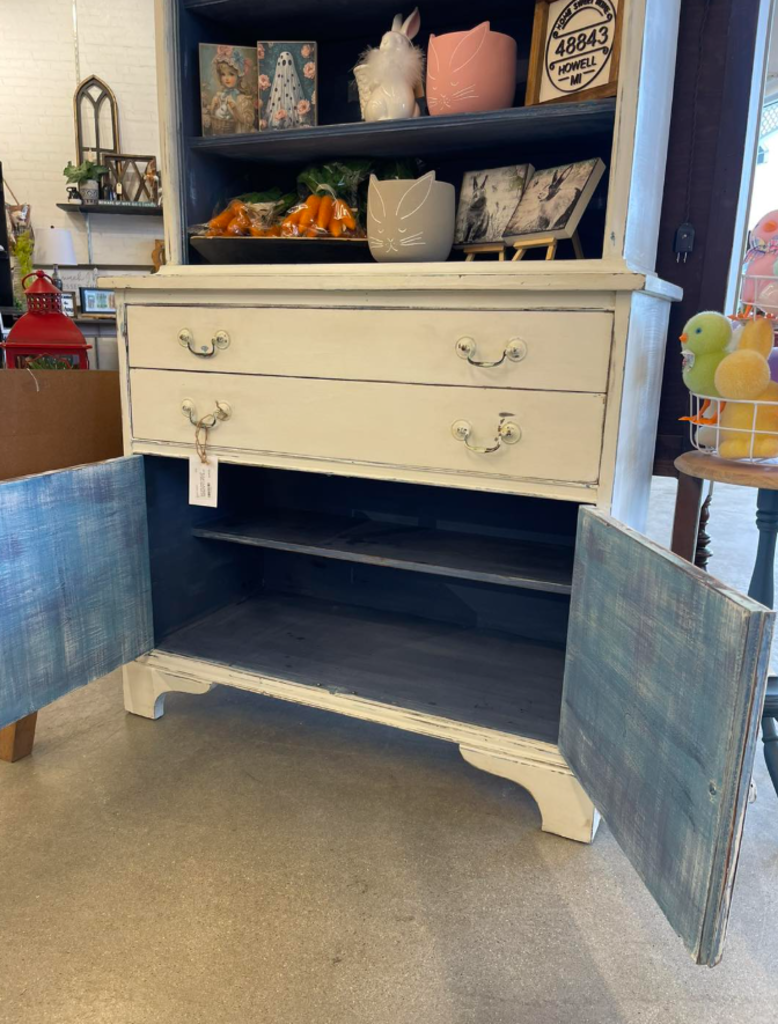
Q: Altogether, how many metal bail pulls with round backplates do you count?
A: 4